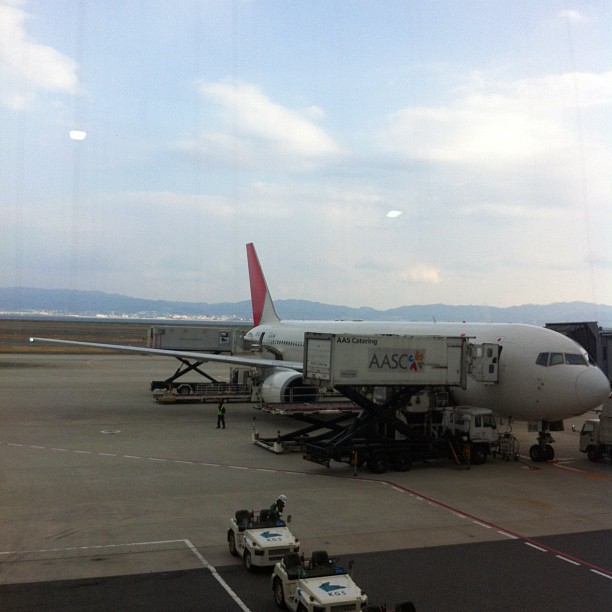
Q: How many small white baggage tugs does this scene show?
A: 2